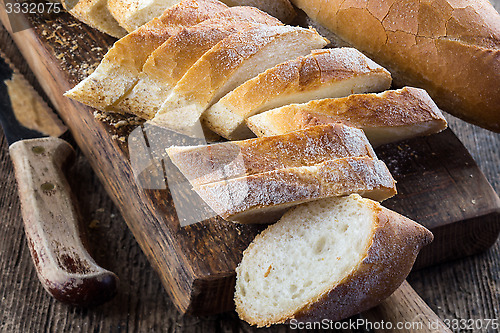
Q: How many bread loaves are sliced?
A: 1